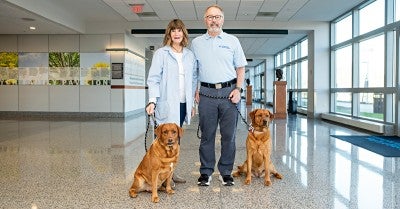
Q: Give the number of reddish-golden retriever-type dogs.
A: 2